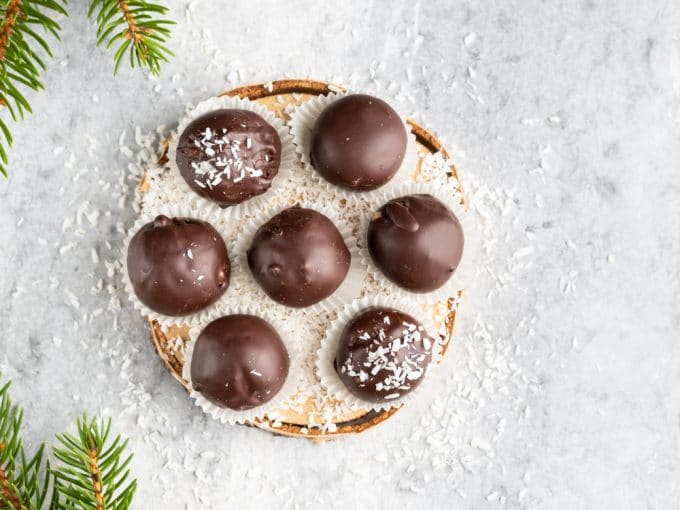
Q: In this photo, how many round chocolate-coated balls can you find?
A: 7